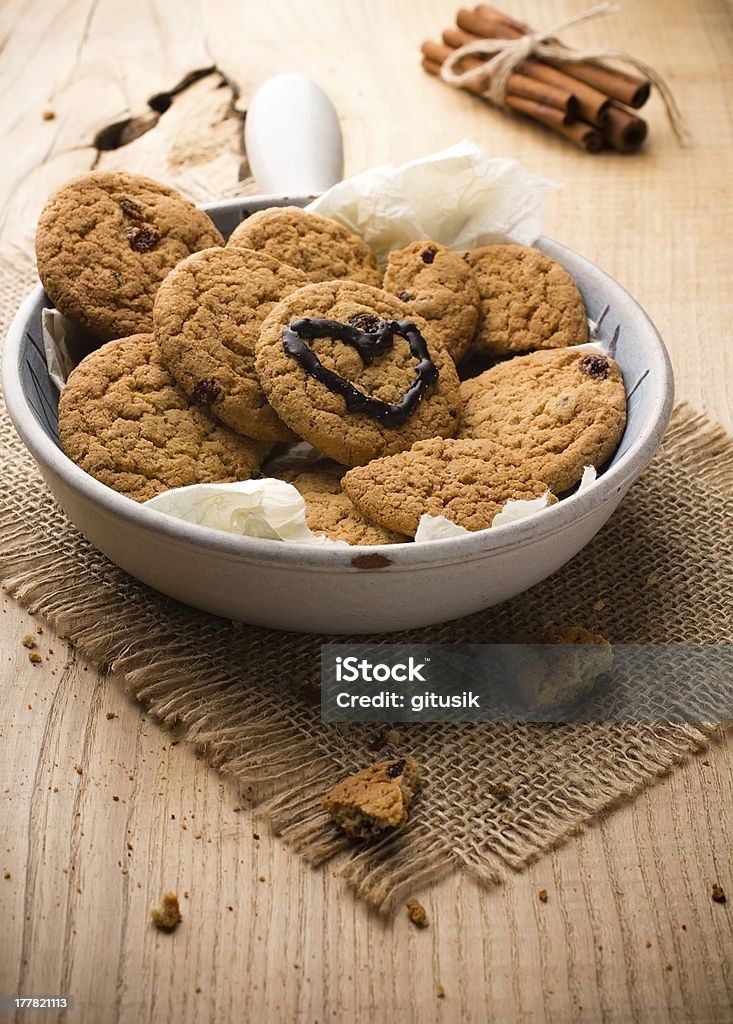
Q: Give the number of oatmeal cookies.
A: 10